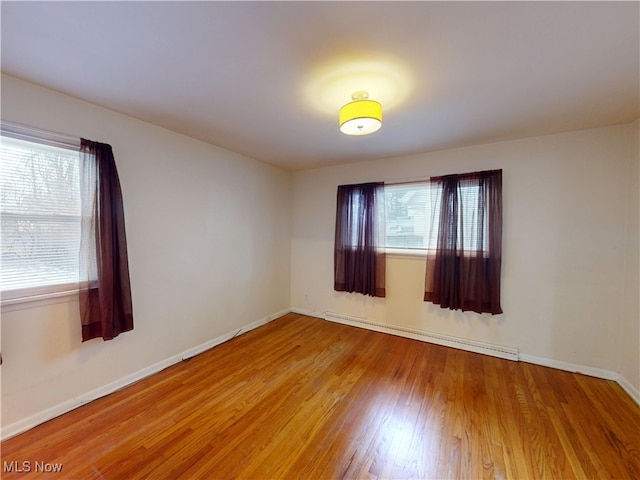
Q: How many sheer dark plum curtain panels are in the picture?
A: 3